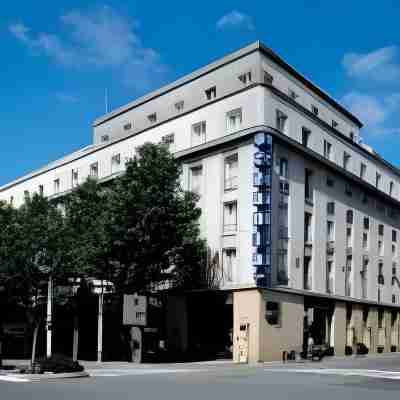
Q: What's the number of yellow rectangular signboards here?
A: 0